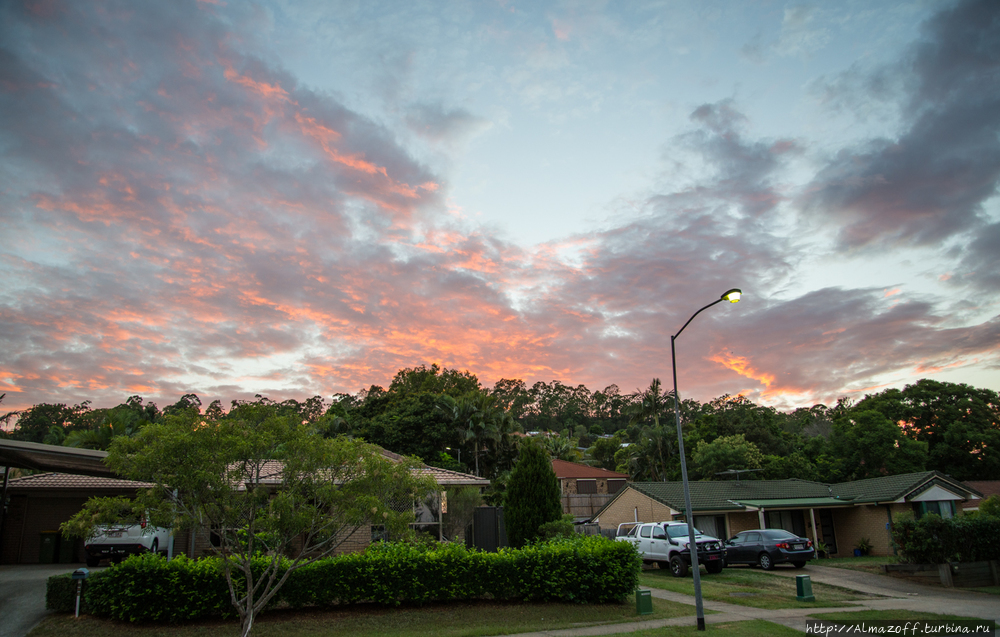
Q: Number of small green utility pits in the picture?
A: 2